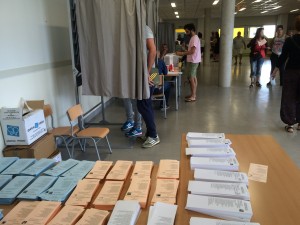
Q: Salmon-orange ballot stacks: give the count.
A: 12